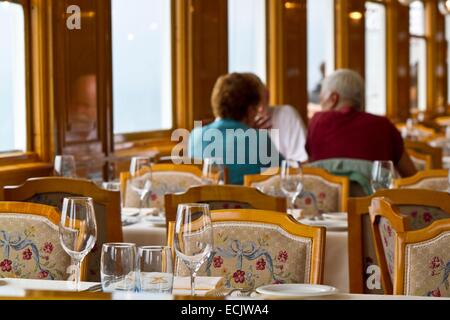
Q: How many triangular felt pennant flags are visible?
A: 0